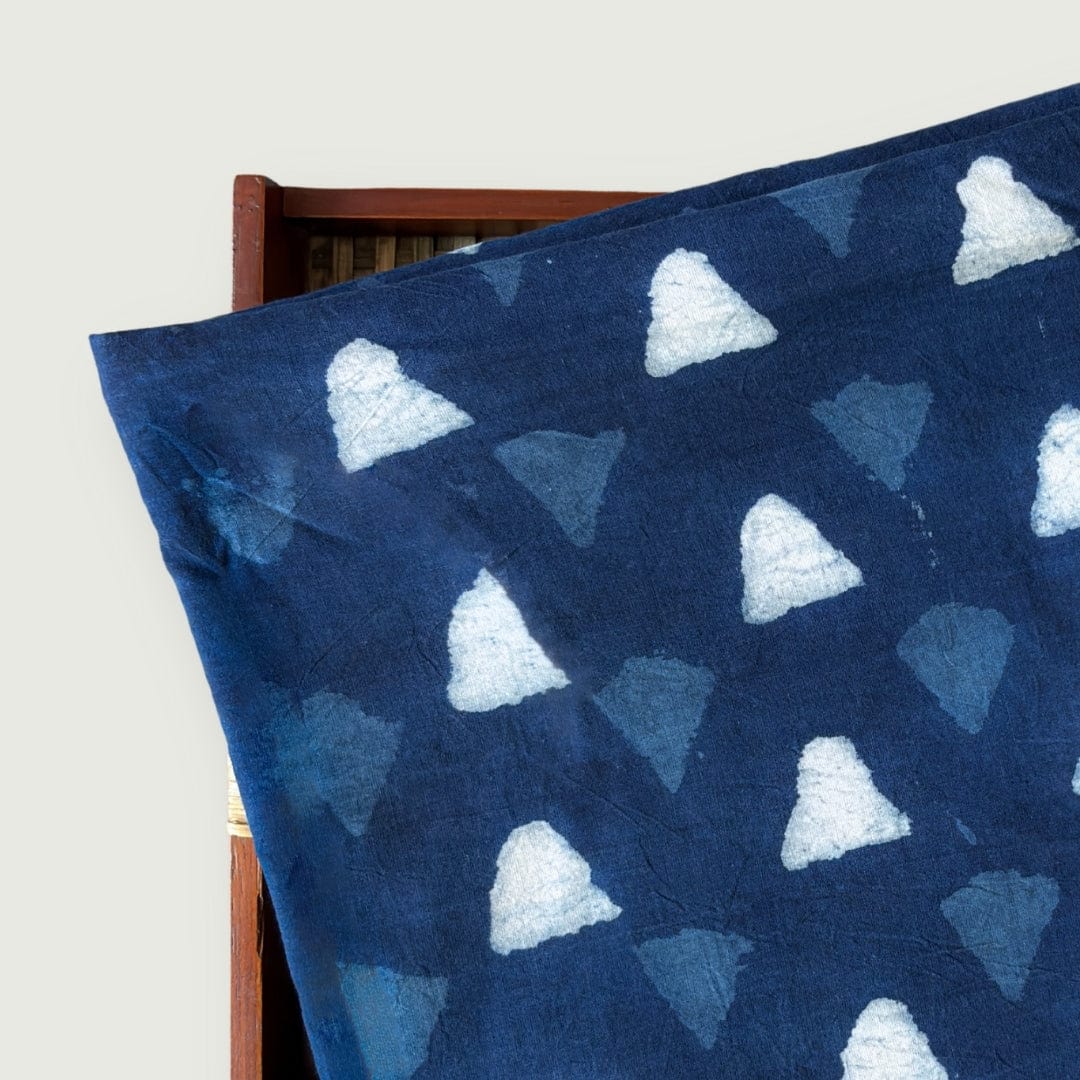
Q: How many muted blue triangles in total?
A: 11